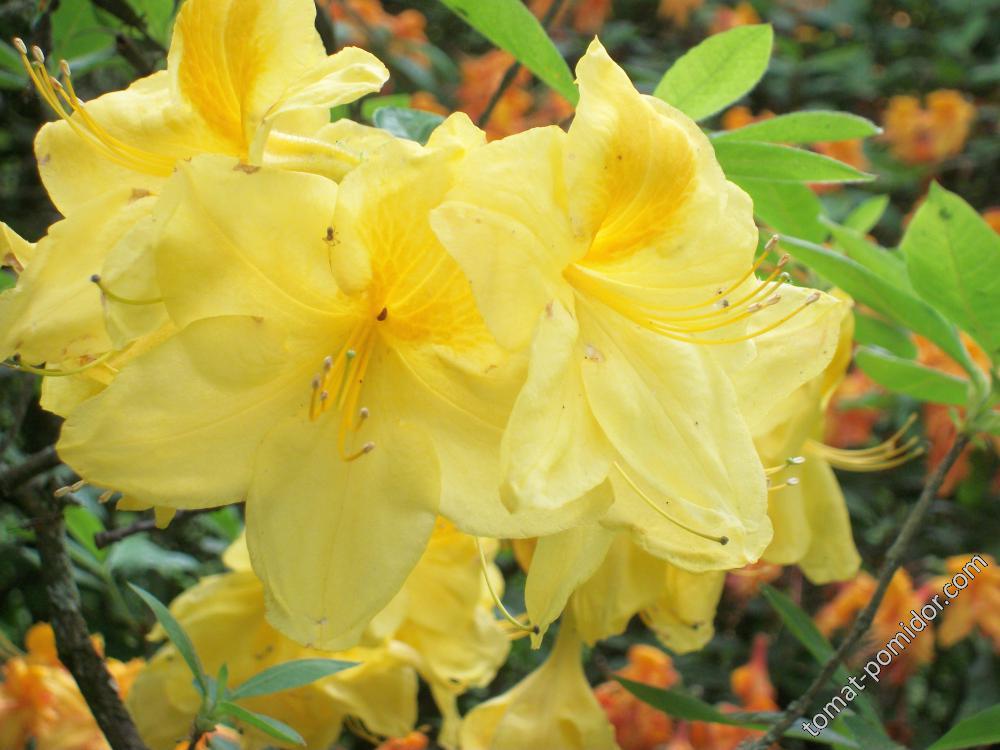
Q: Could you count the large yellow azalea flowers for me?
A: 3